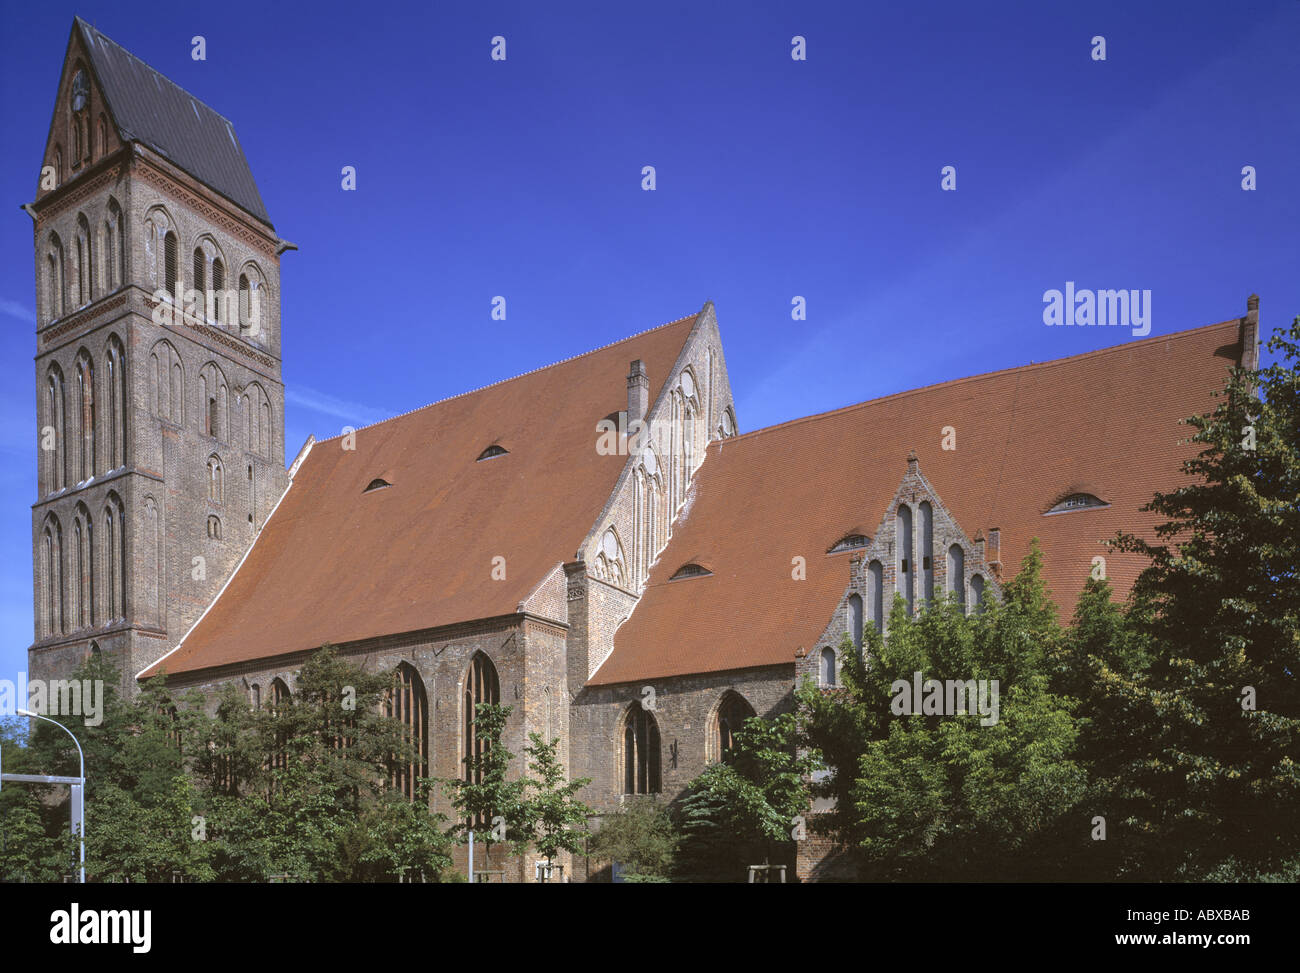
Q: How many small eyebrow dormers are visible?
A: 5